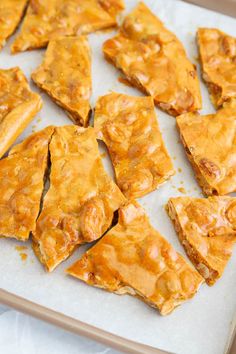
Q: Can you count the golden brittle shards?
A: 12